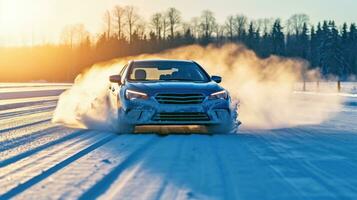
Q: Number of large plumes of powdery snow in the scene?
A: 2